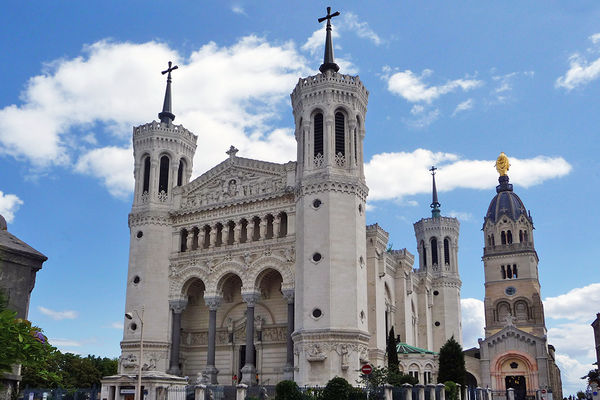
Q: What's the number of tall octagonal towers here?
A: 3